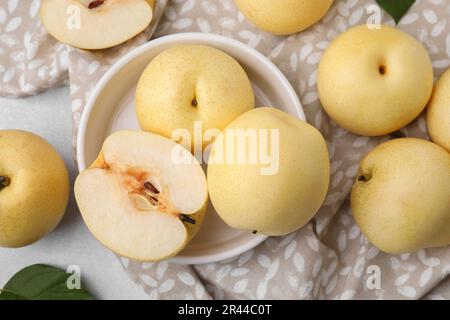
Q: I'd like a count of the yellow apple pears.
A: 9